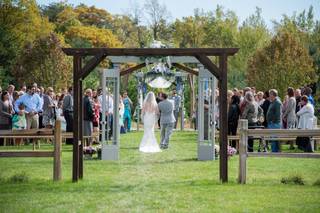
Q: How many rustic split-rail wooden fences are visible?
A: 2